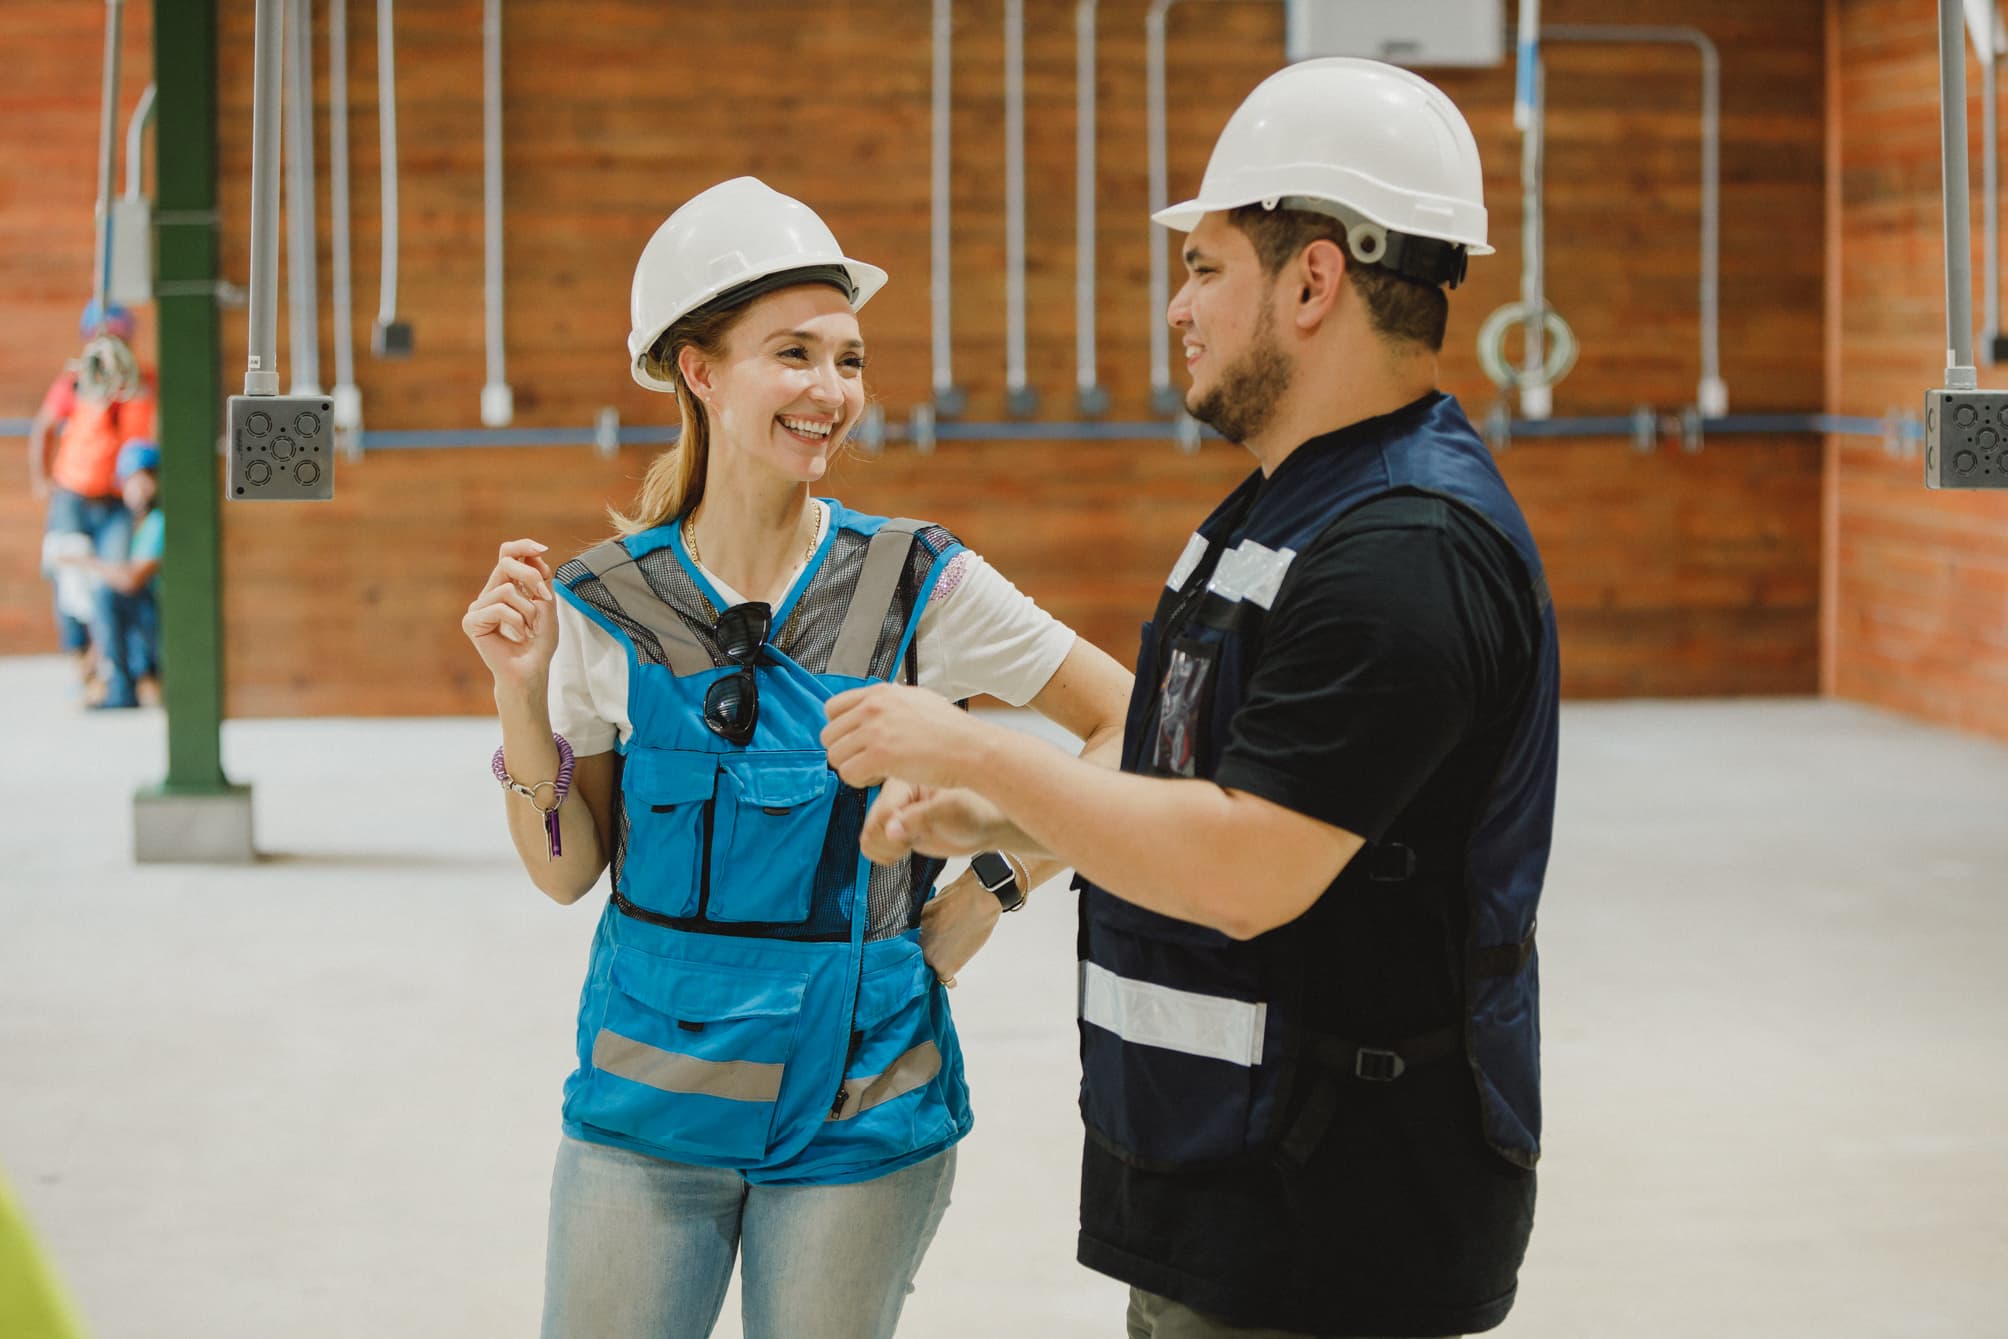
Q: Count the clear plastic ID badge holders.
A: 1